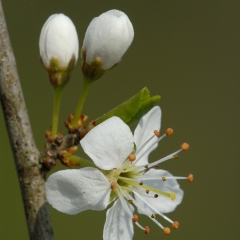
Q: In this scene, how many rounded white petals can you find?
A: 5